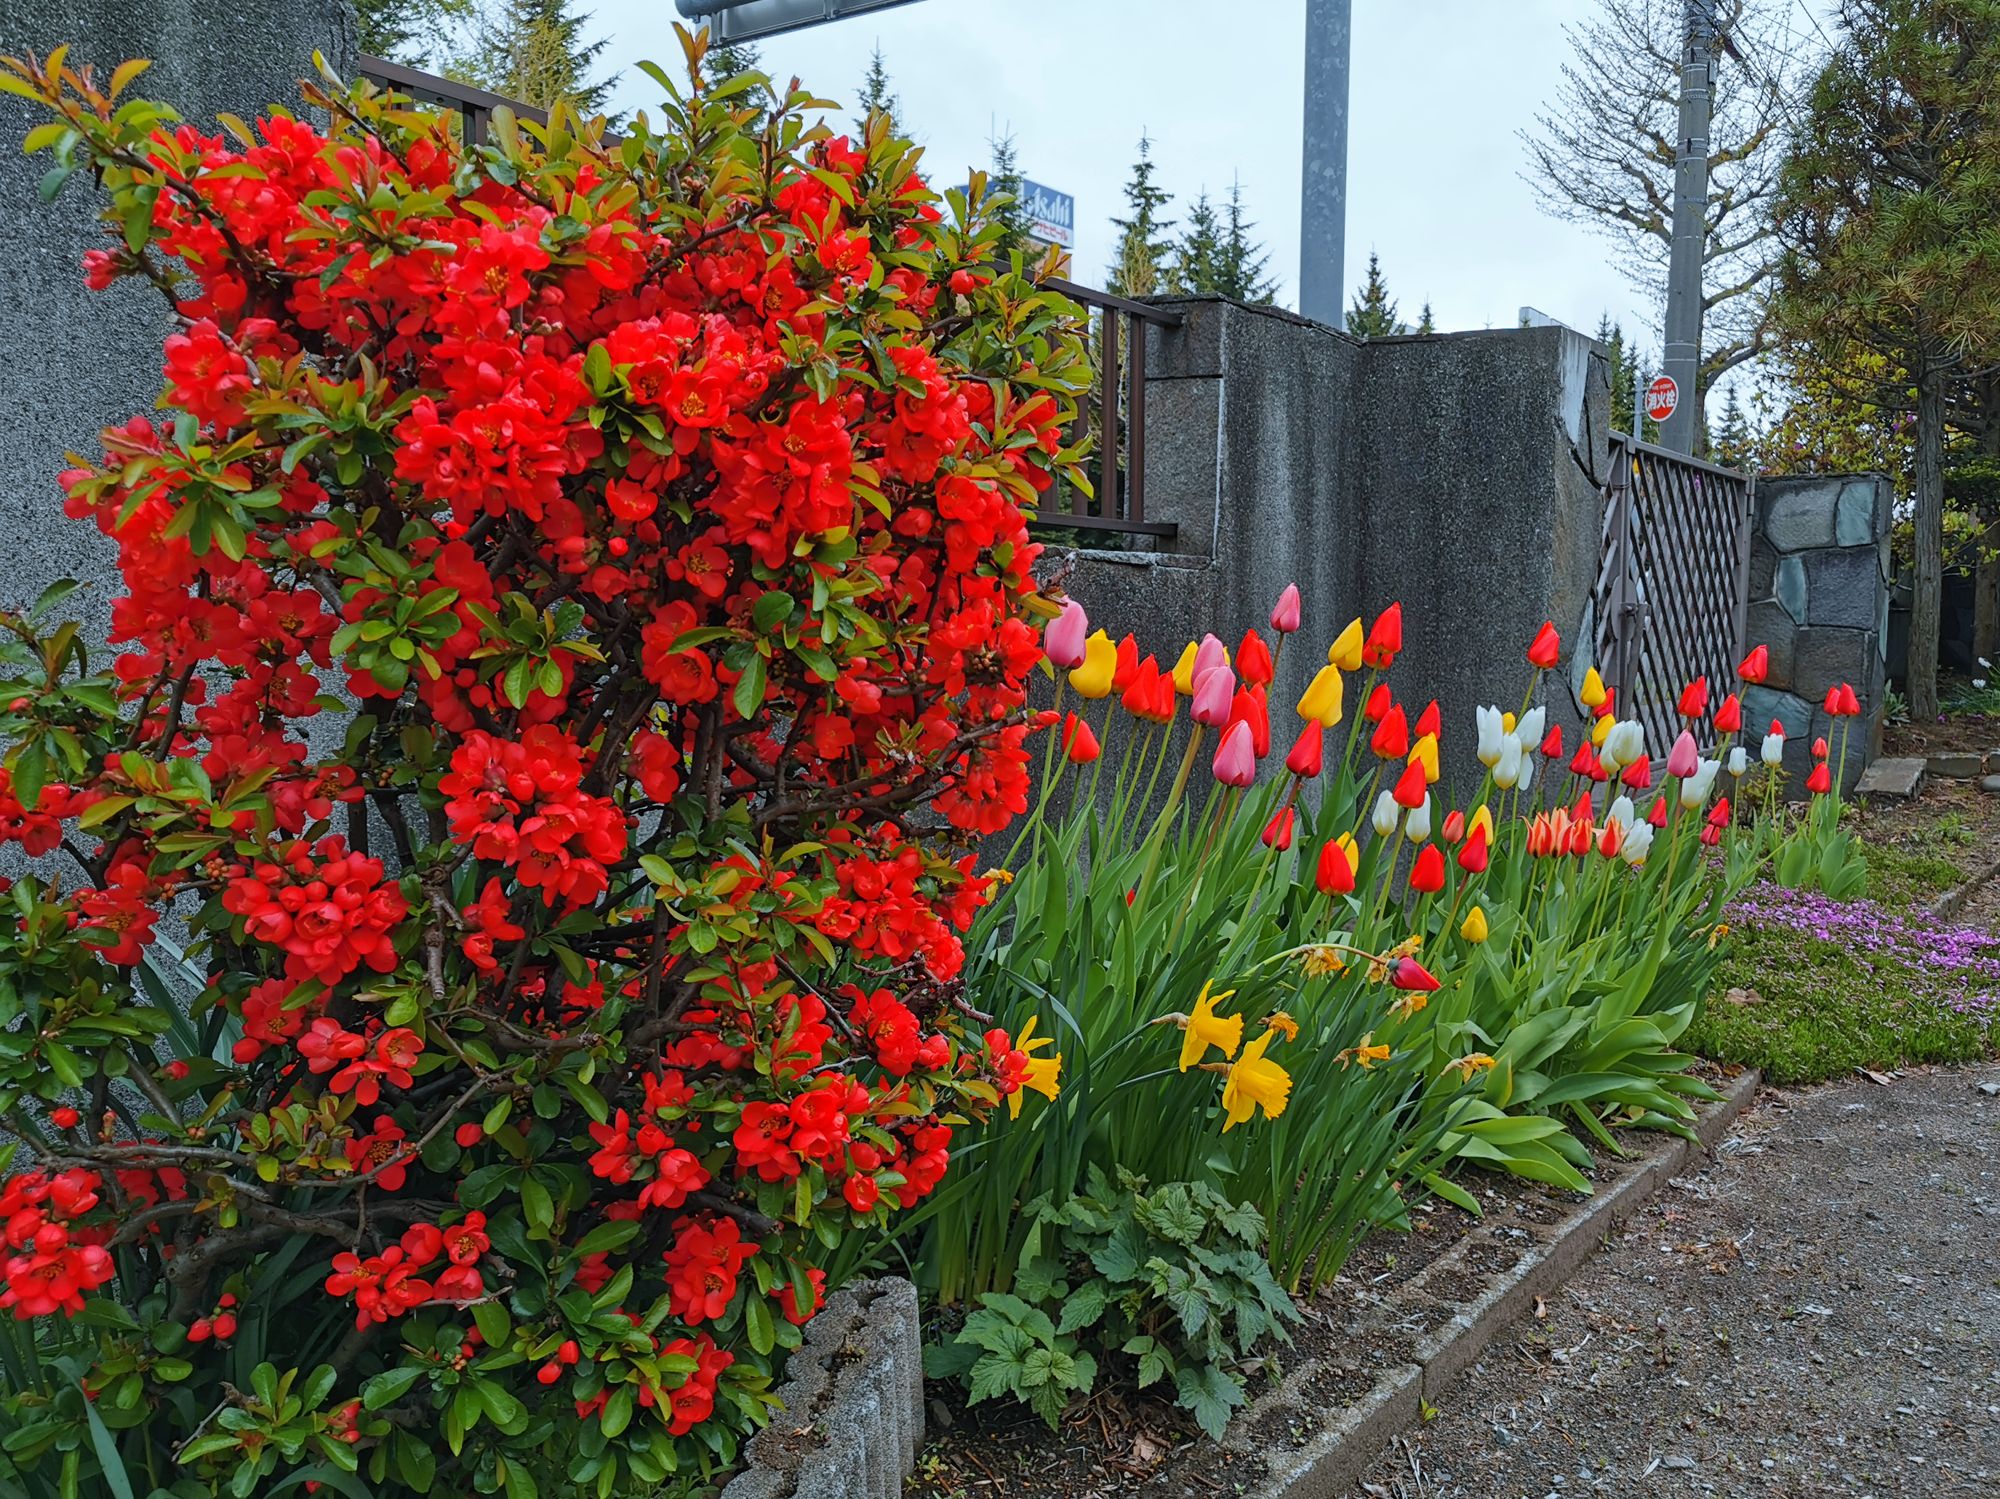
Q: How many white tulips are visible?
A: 12